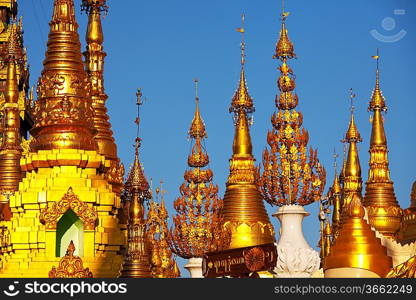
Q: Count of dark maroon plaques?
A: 1